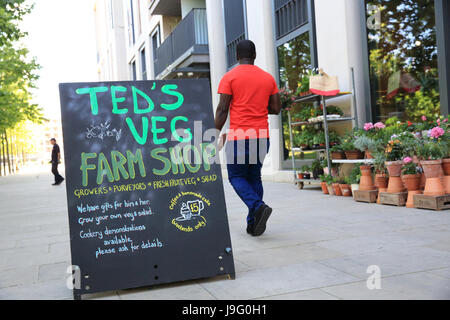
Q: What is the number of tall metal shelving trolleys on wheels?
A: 1